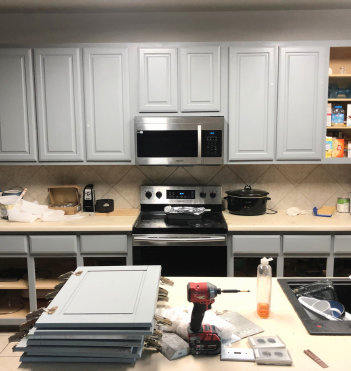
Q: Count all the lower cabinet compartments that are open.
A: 6